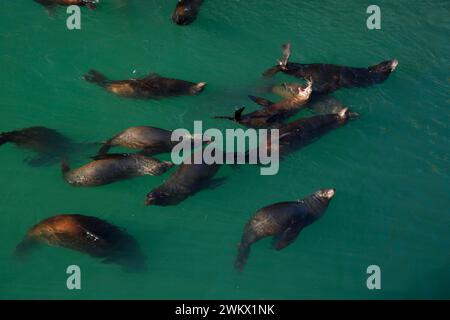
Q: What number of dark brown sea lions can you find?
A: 12